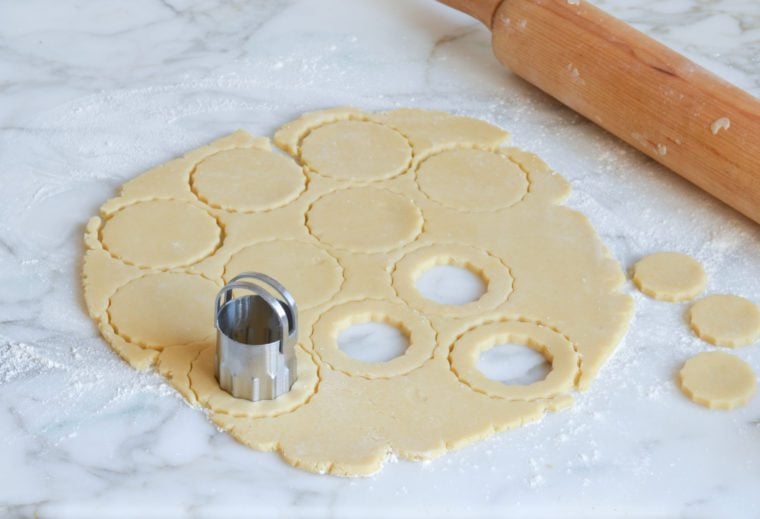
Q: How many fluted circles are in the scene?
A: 14